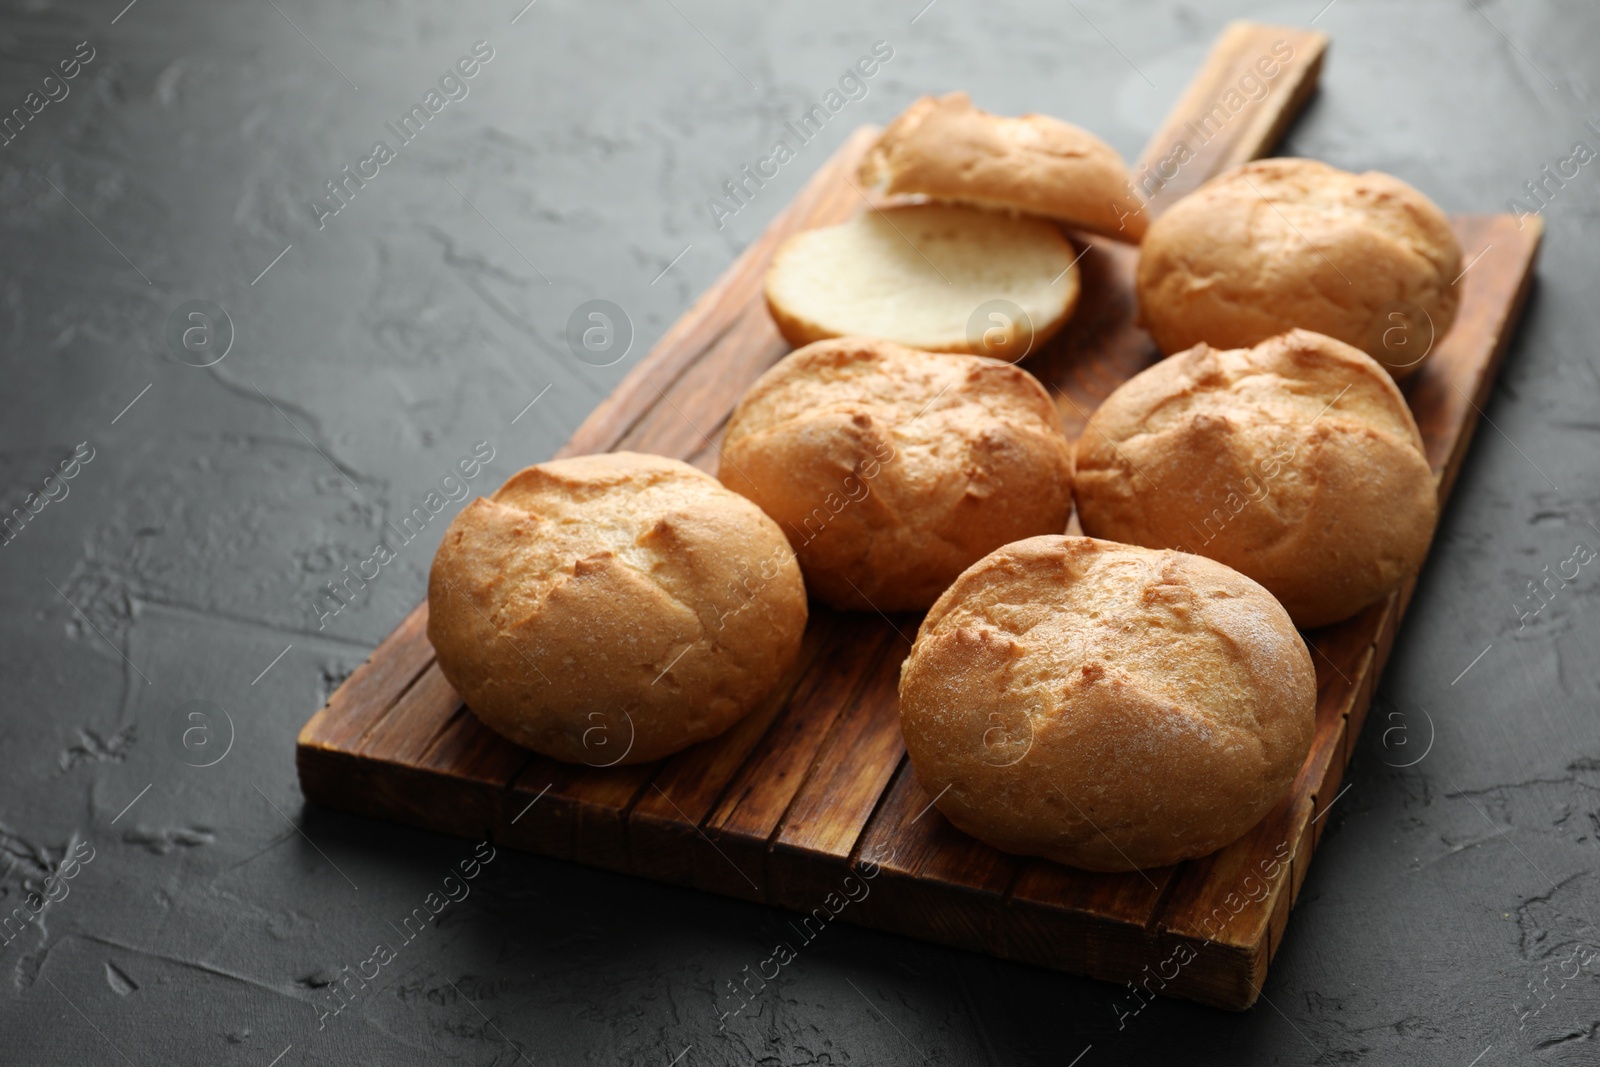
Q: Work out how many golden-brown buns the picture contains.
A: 6